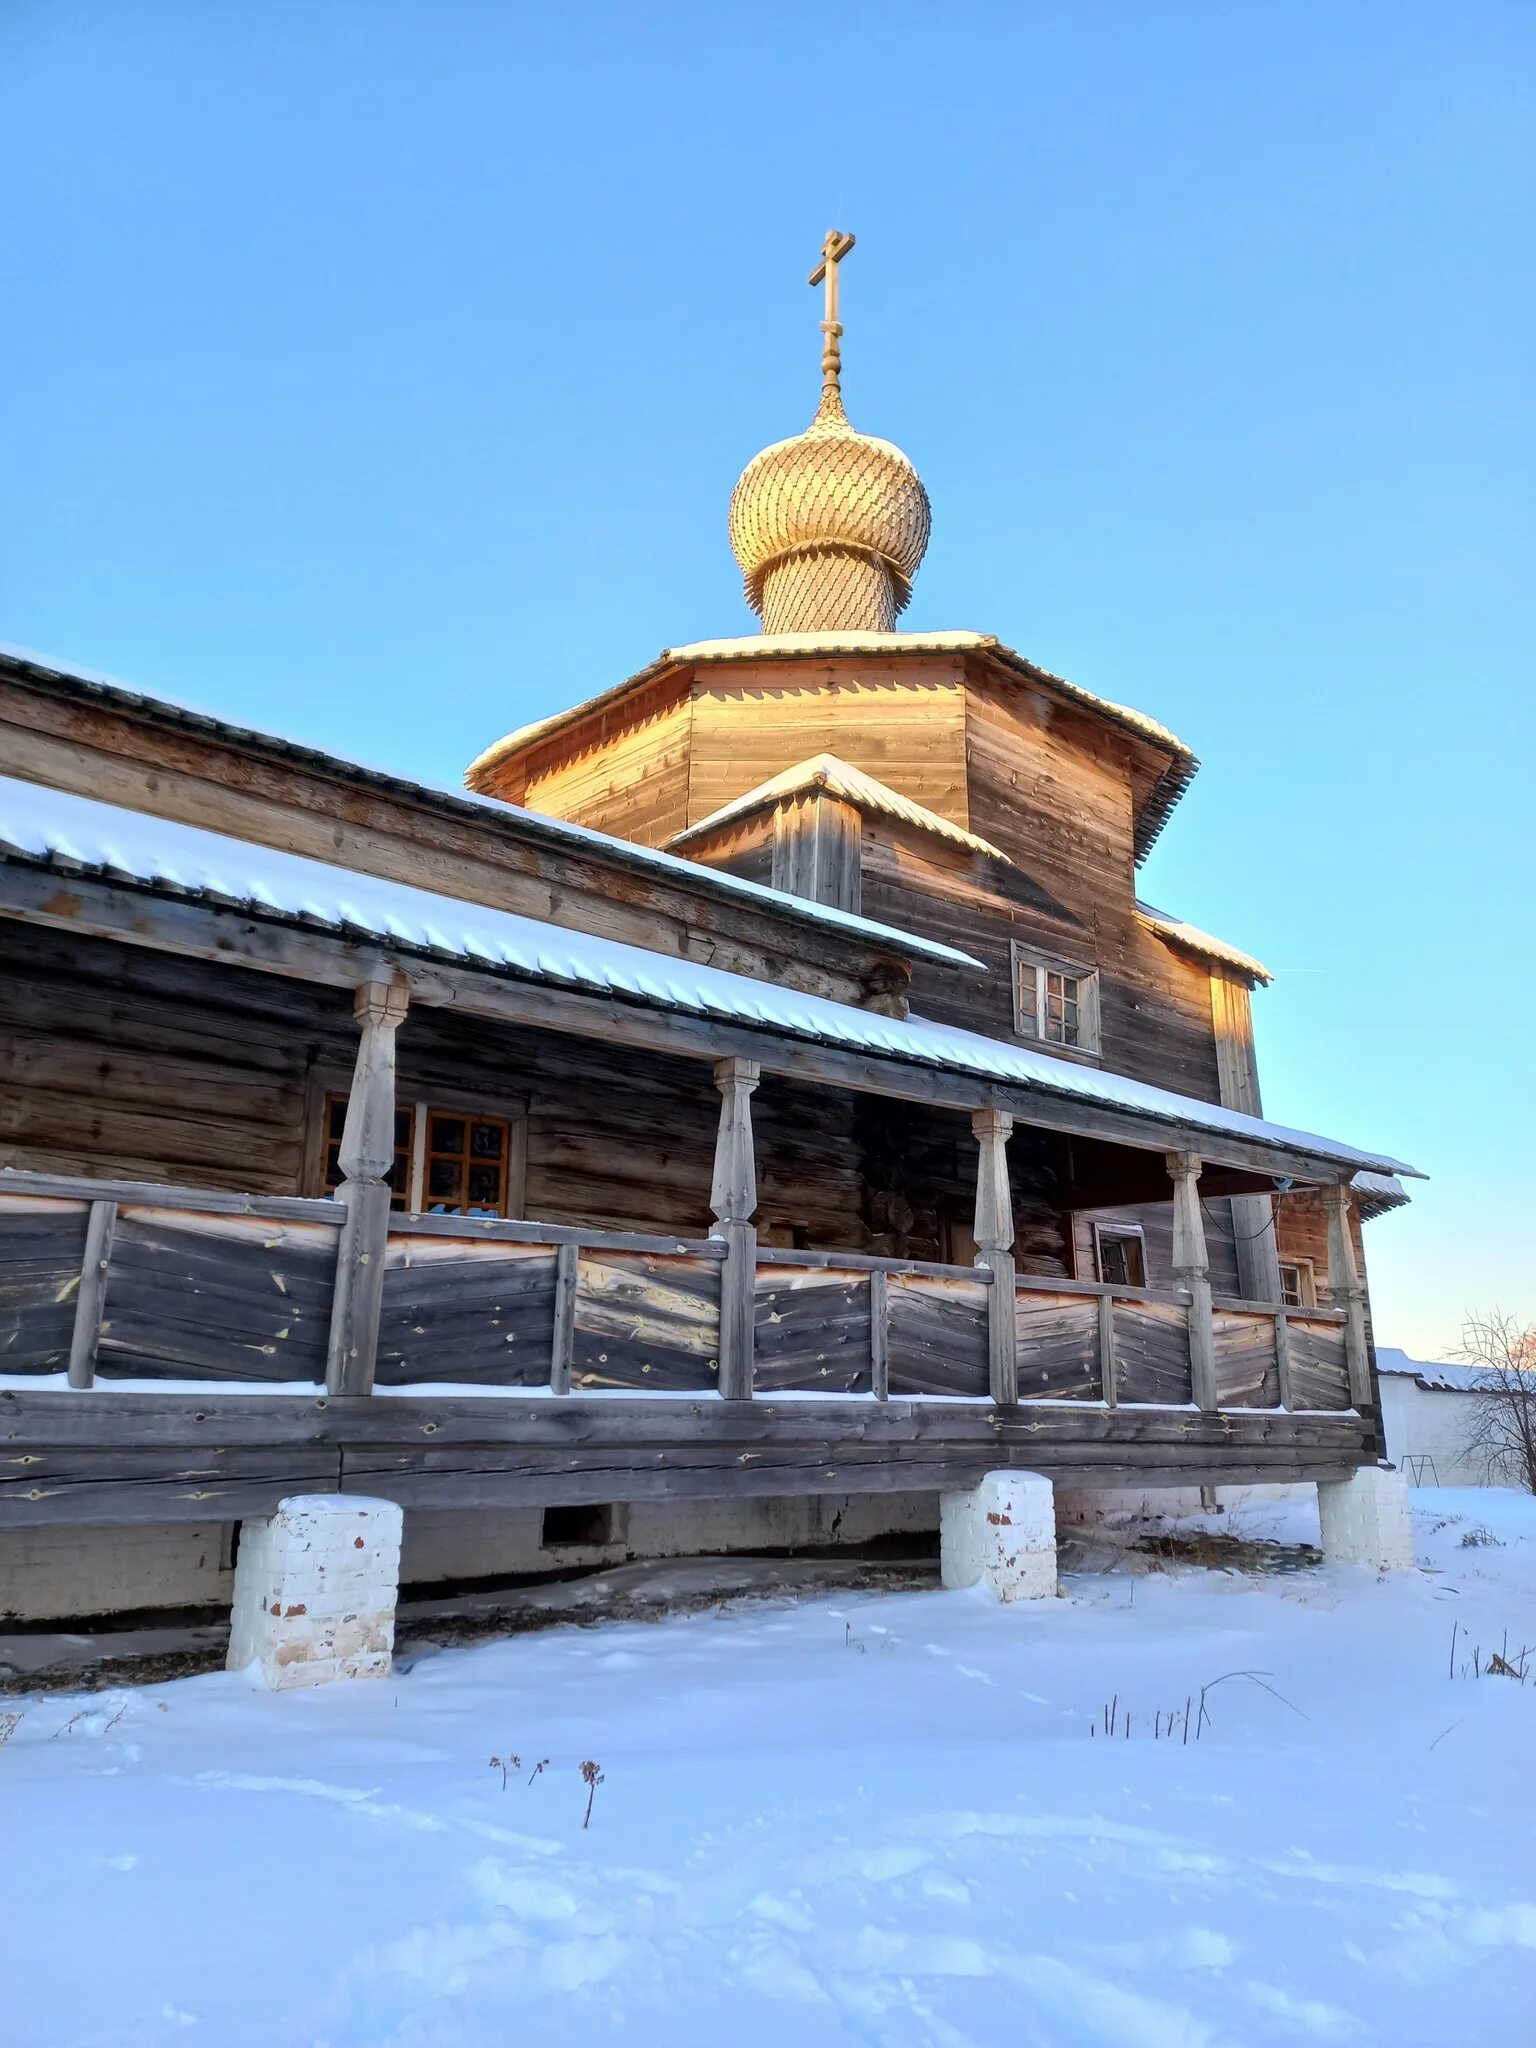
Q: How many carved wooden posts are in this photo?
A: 5